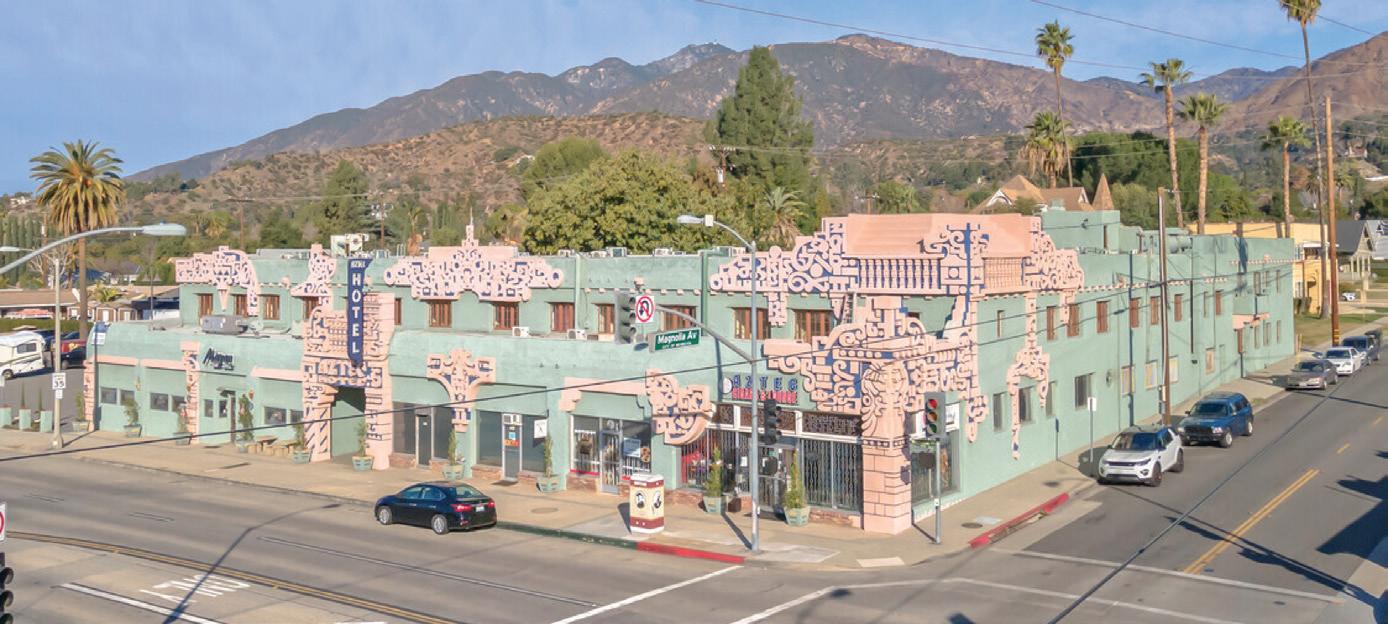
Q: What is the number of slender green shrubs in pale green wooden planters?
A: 10